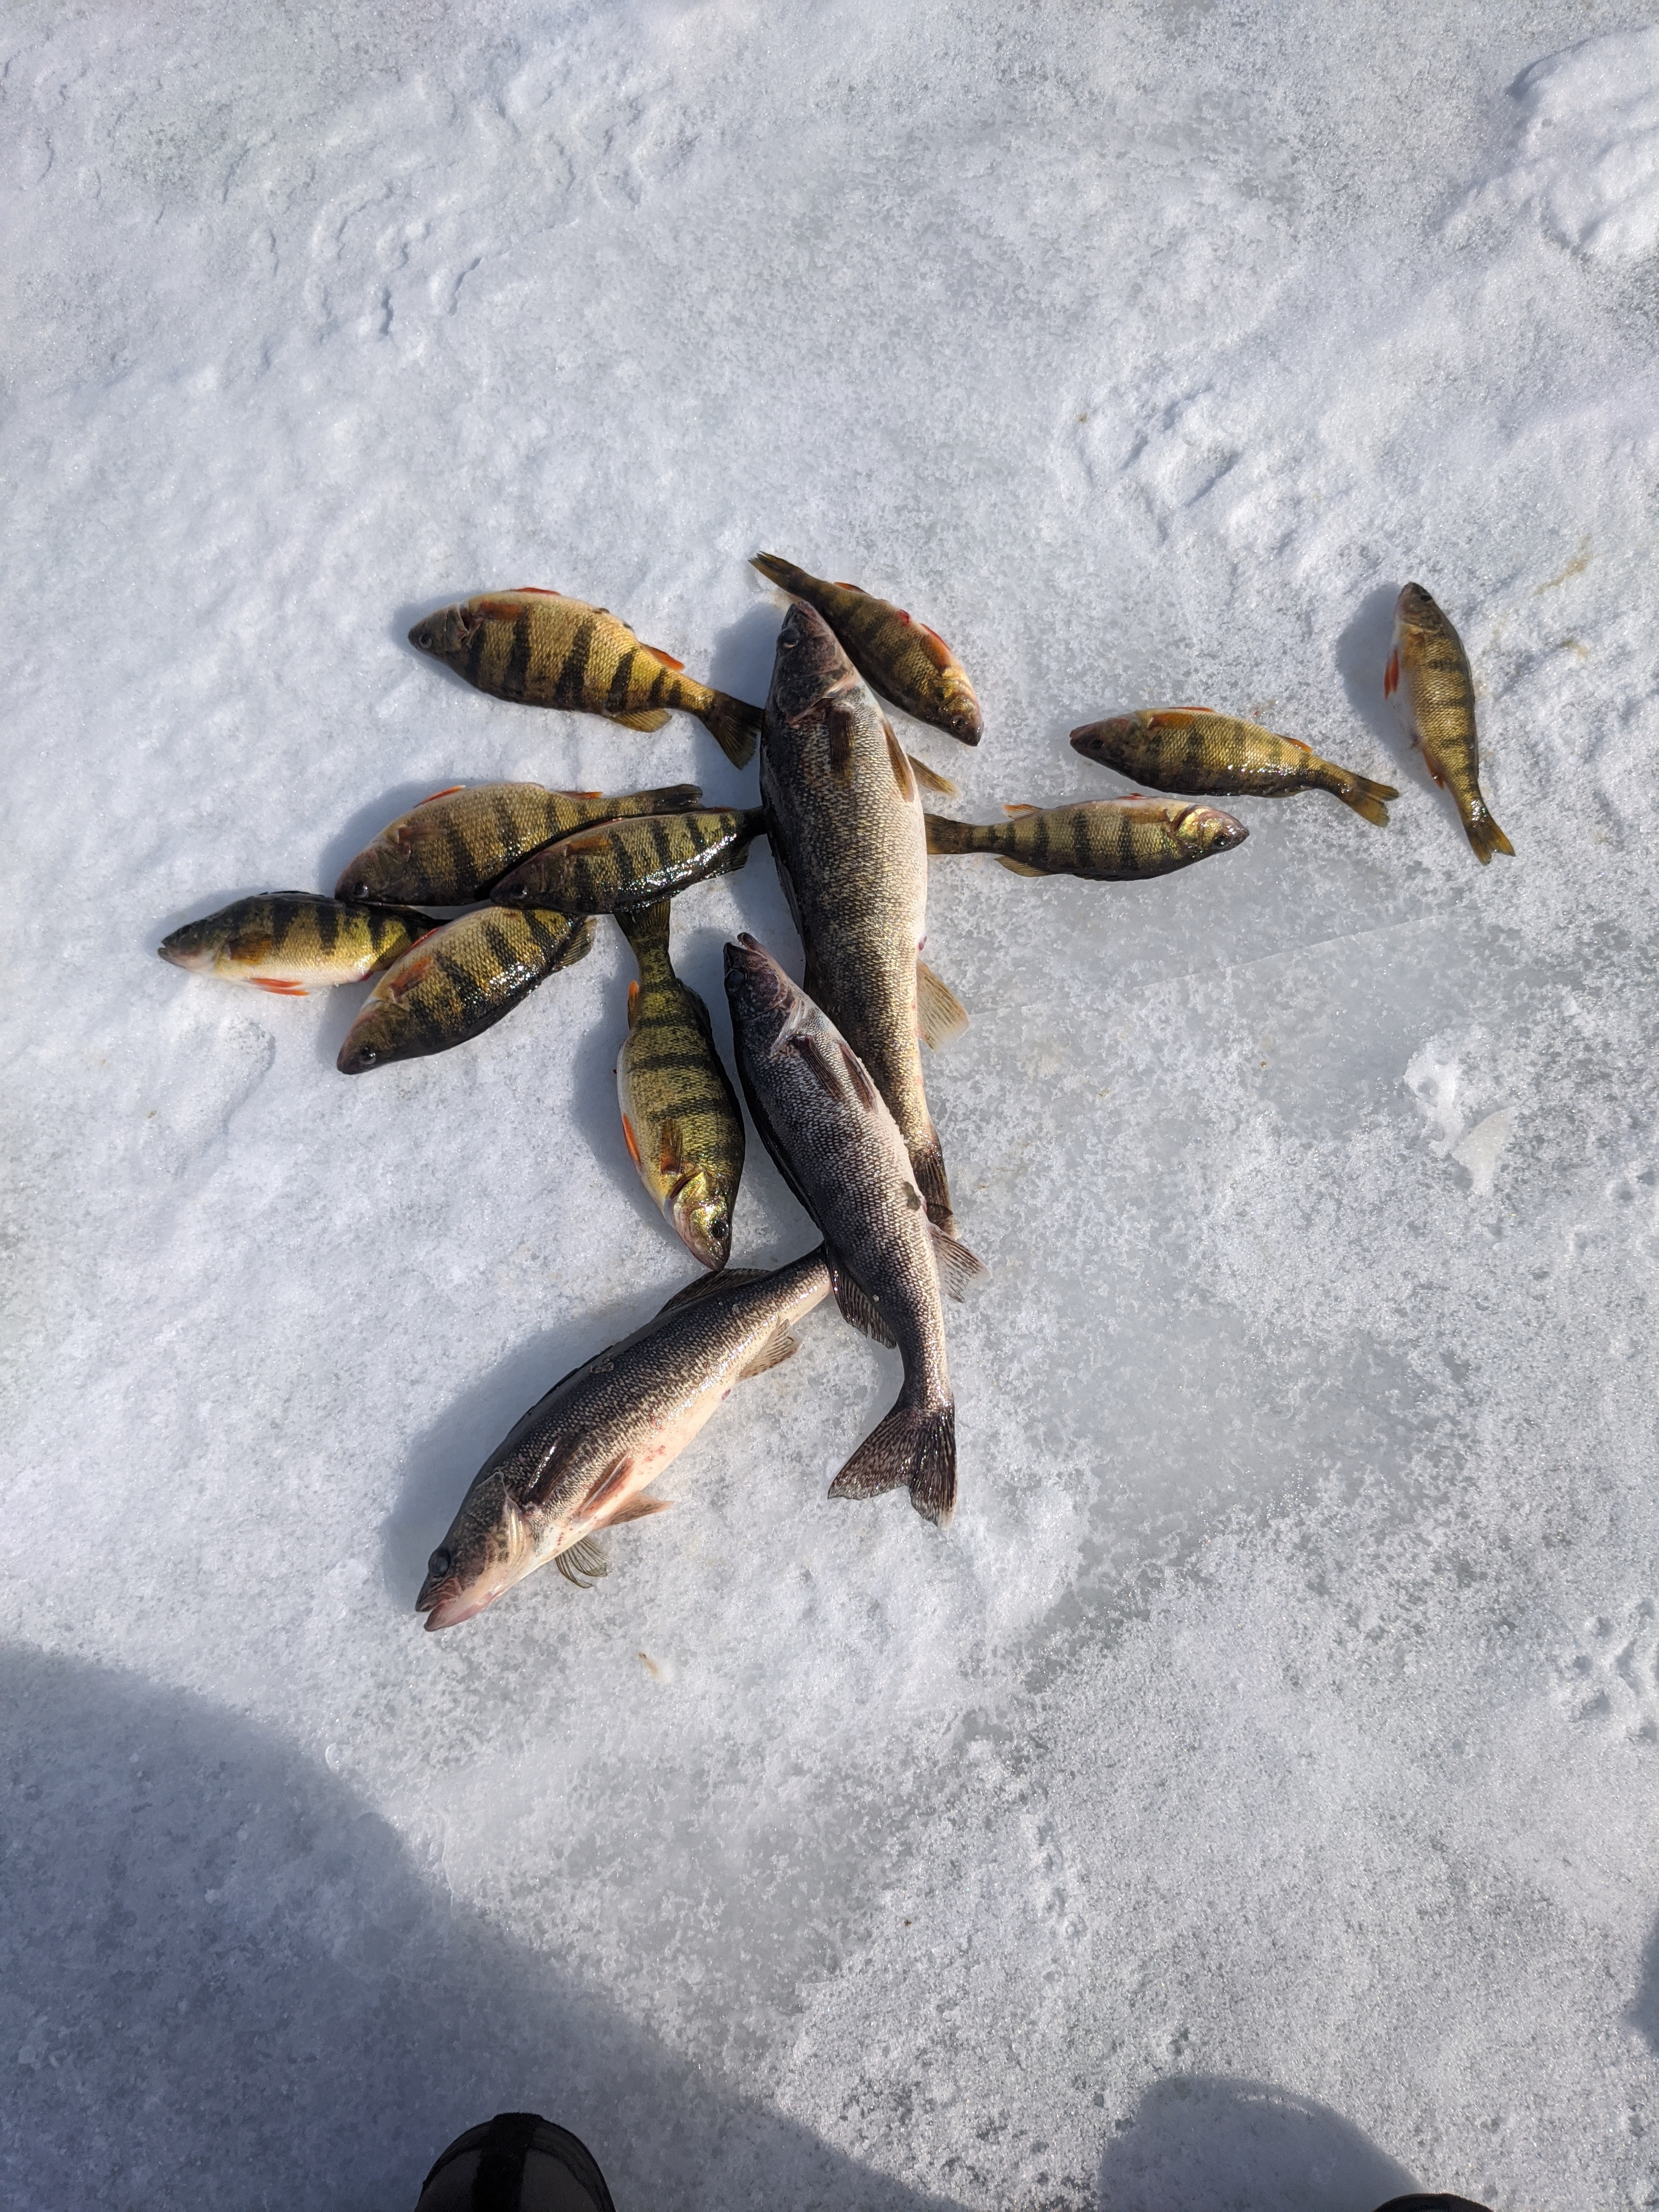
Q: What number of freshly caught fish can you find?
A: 13